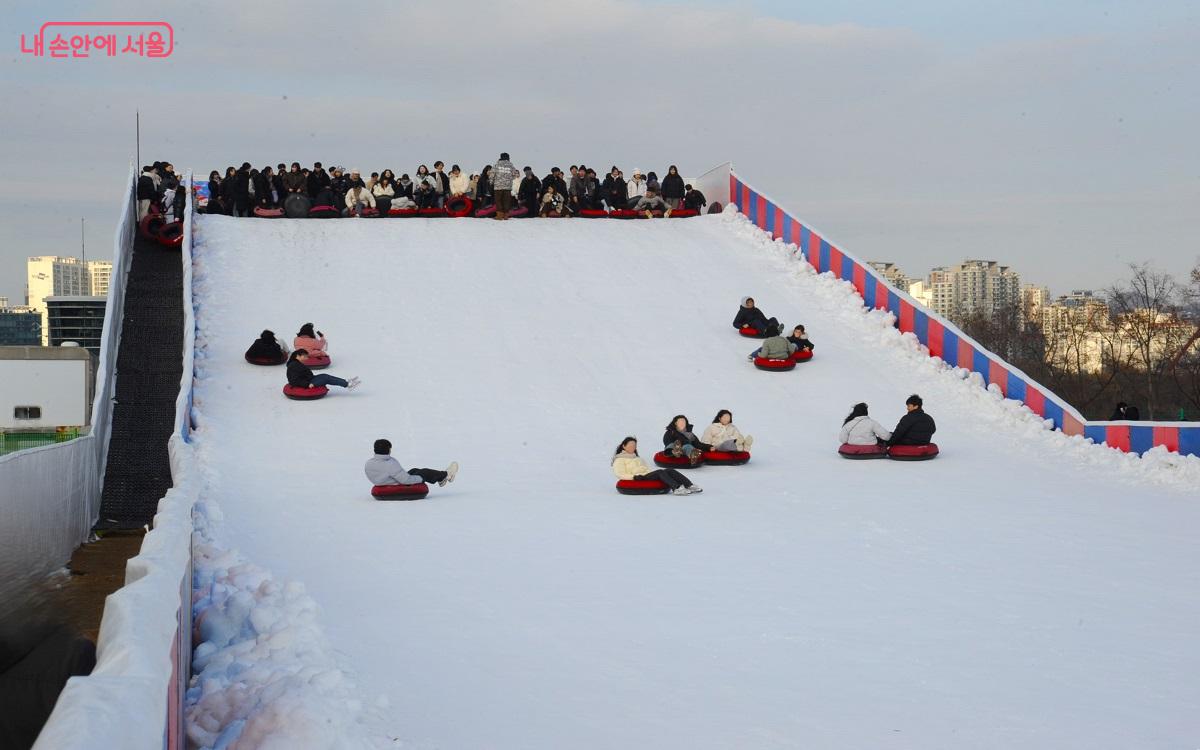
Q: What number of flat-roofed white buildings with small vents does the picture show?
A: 1